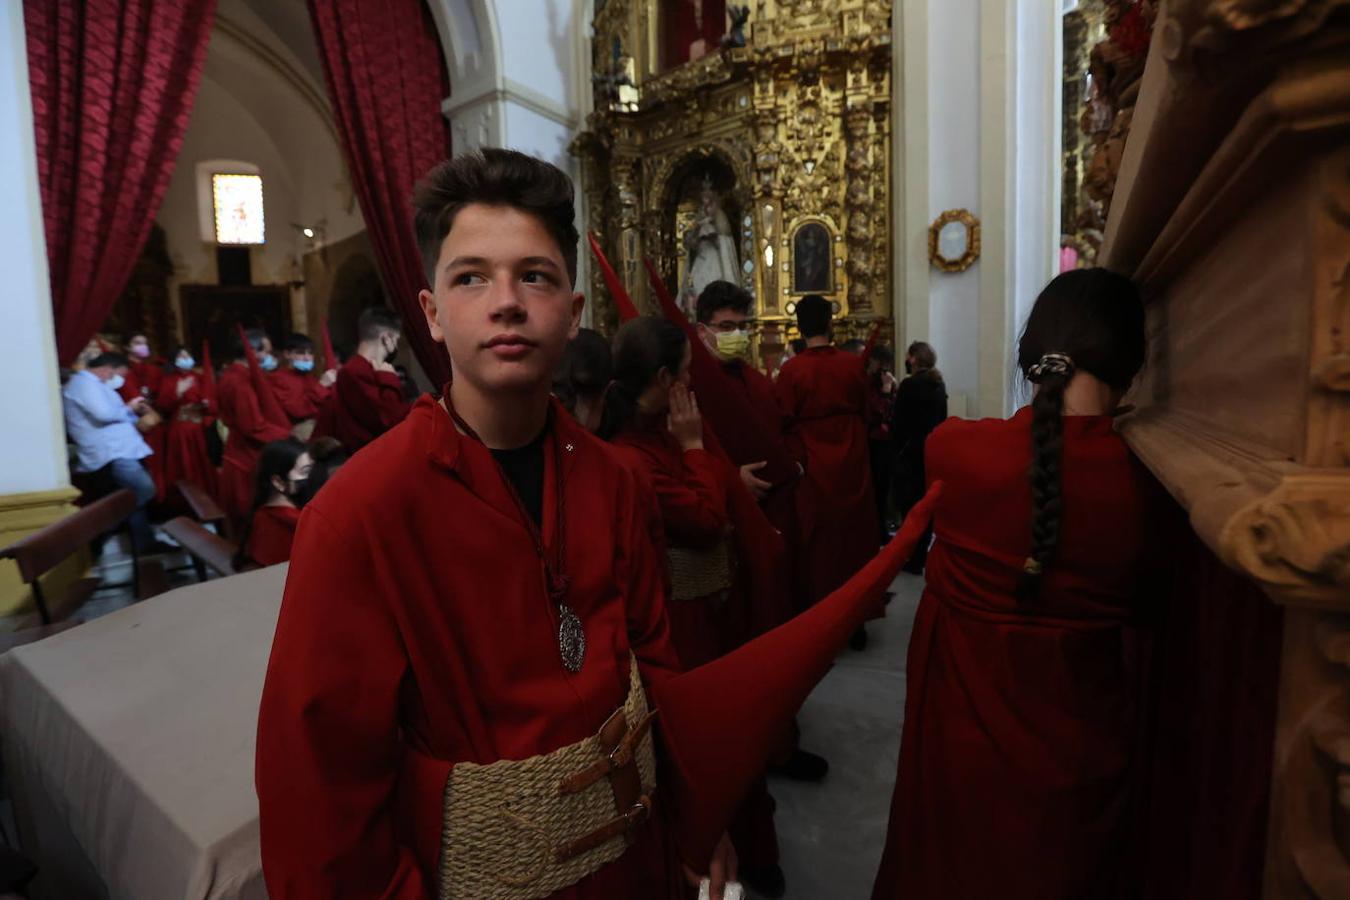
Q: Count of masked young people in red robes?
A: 7